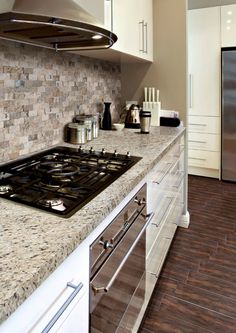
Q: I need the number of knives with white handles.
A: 4